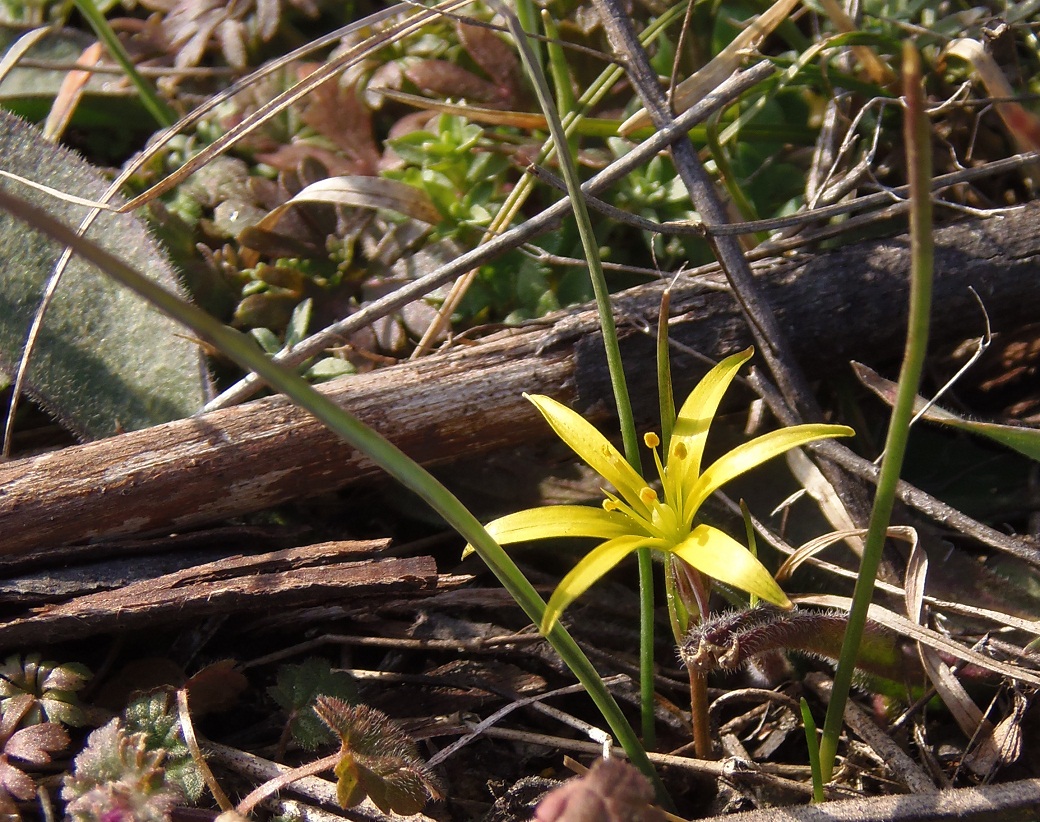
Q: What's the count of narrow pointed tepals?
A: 6